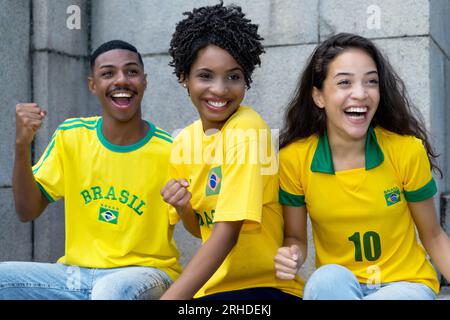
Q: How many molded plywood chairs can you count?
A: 0